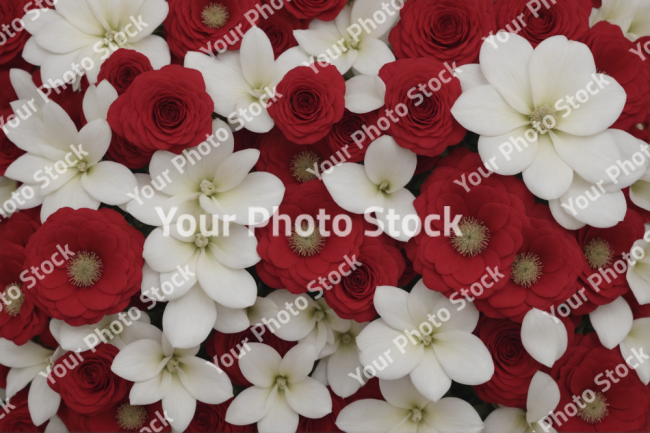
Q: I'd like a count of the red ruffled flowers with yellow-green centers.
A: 10